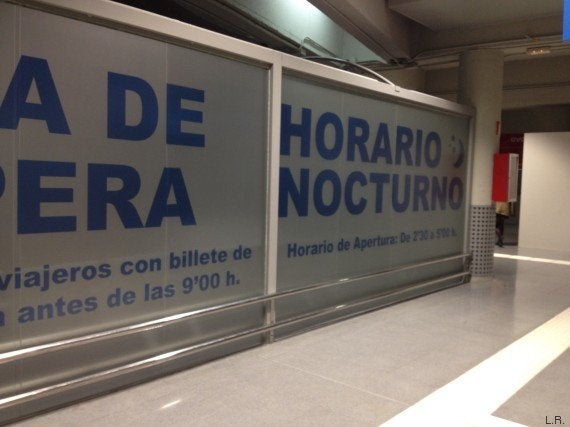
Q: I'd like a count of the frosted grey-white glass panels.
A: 2